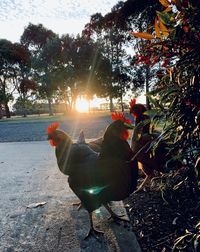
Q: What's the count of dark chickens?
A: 3